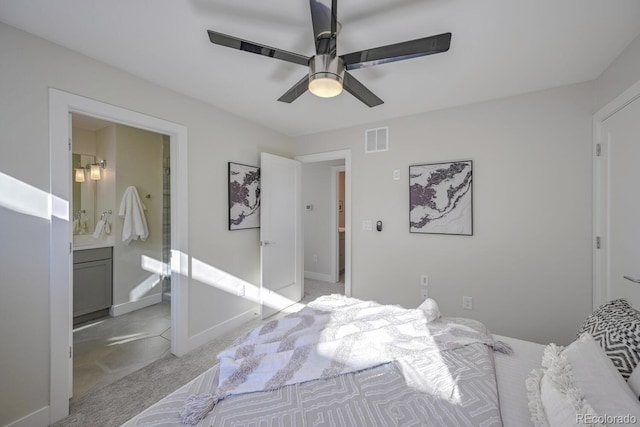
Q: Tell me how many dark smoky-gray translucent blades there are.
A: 5